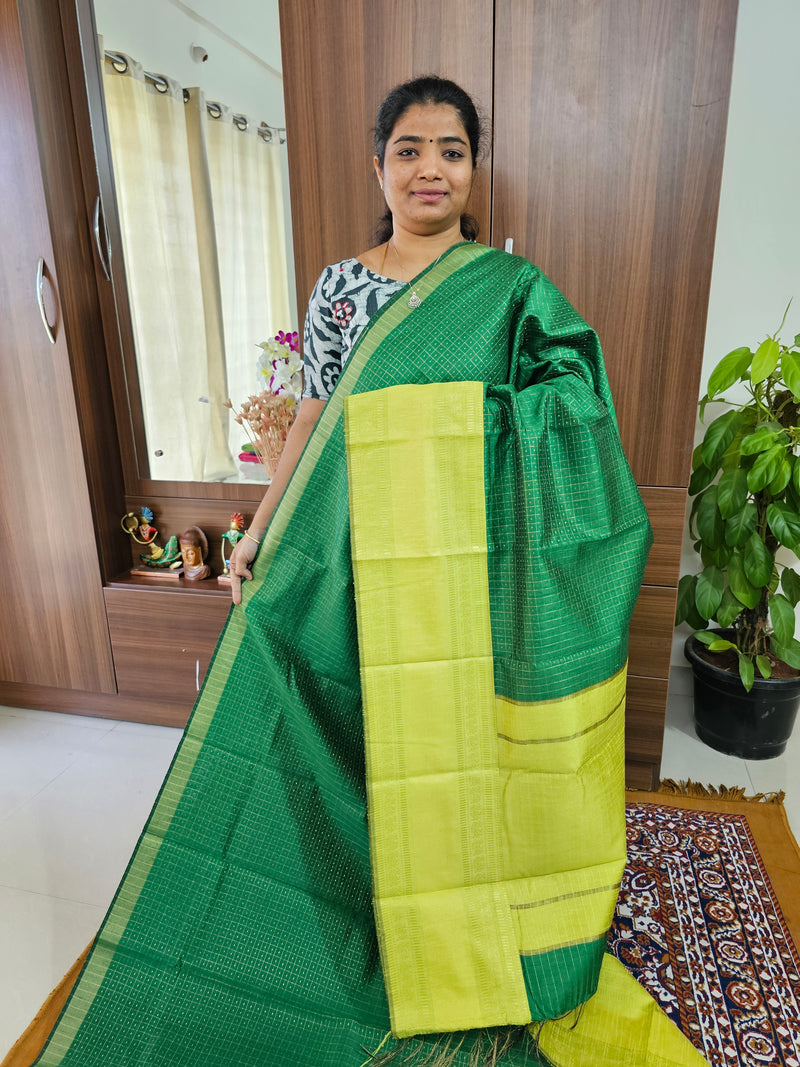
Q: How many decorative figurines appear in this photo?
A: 3